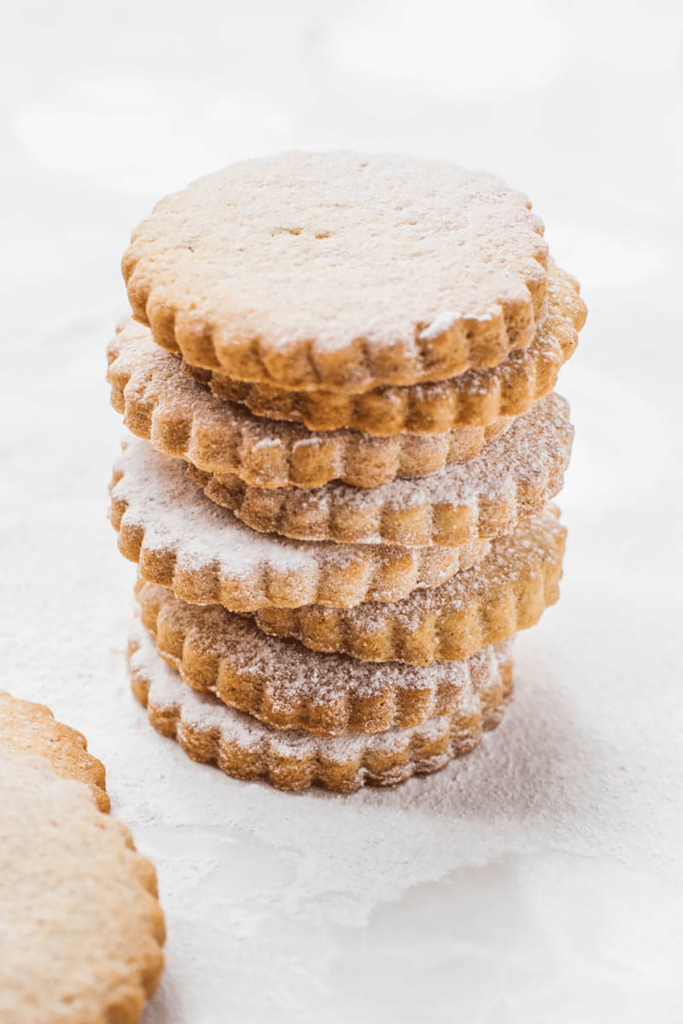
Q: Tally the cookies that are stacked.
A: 8